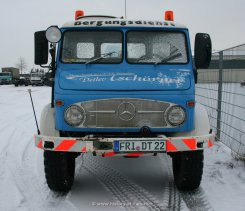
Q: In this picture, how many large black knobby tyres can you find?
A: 2